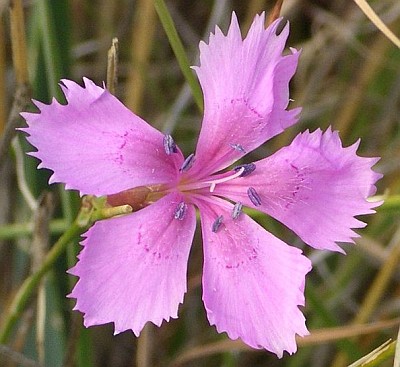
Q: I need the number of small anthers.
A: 8